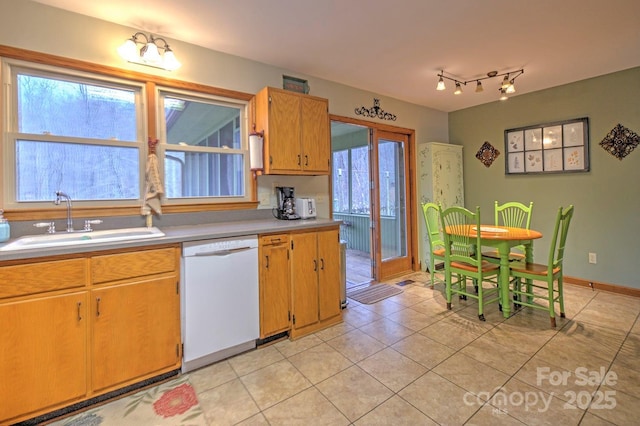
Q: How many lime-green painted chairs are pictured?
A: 4